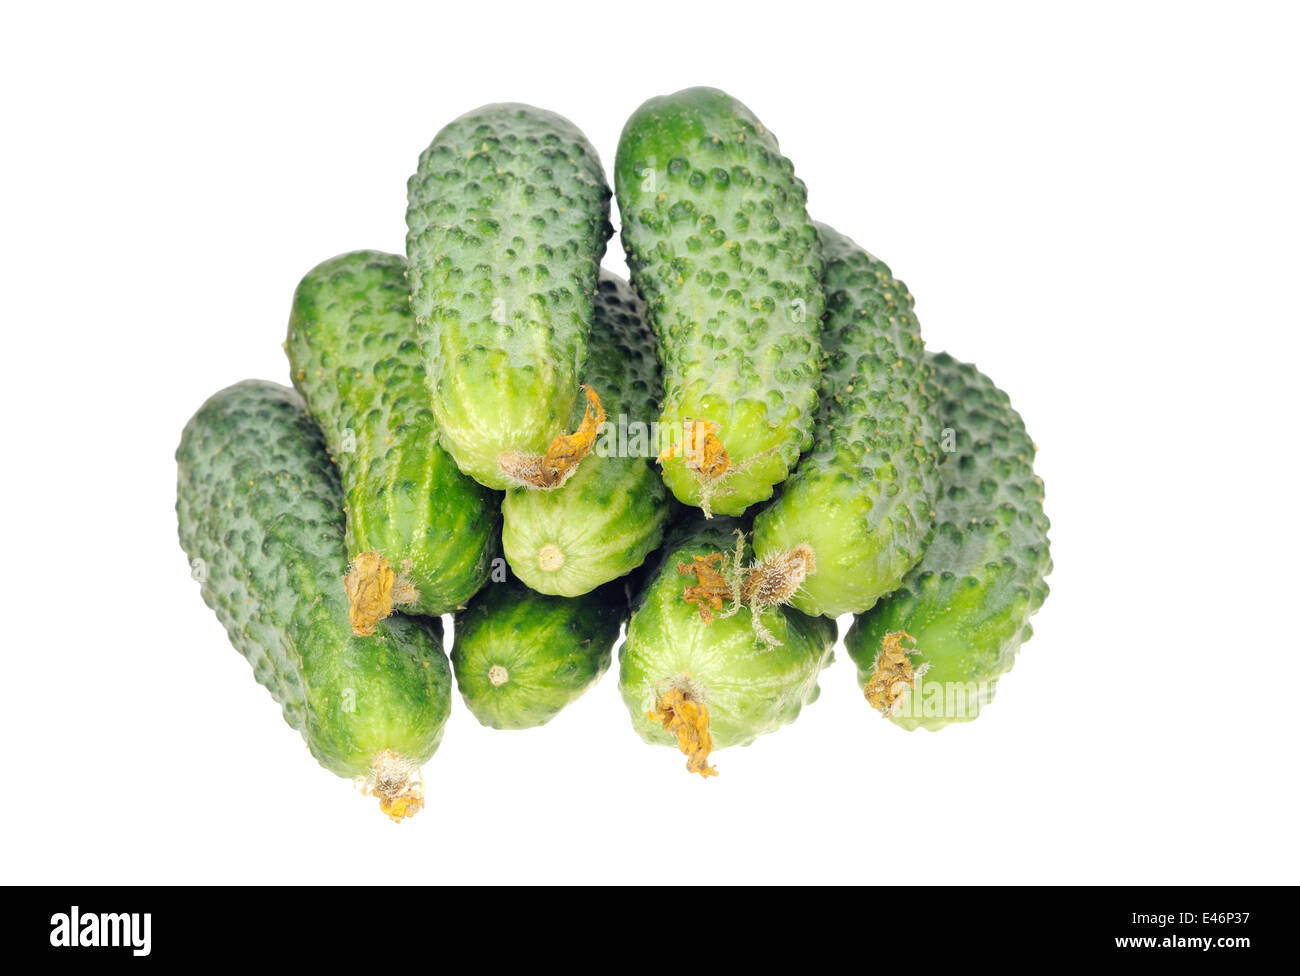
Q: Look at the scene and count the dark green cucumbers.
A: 9